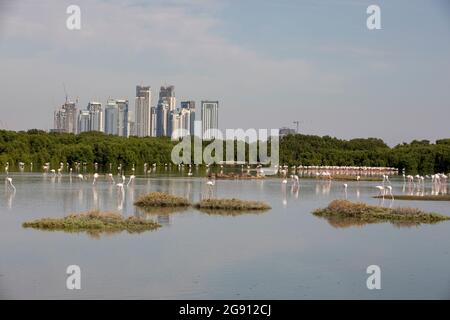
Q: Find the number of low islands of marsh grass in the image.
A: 4